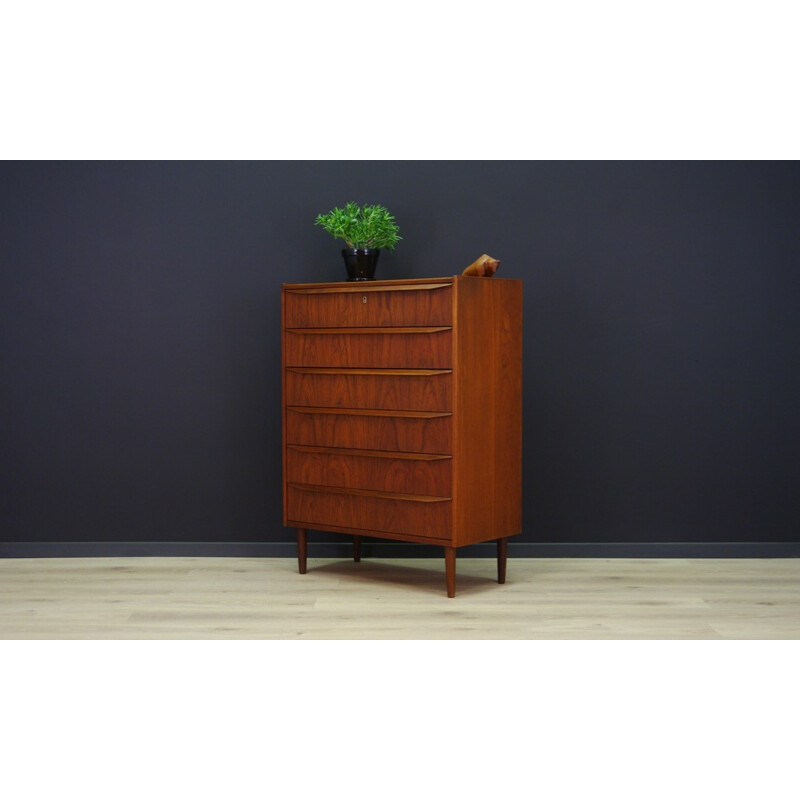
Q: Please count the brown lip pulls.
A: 6